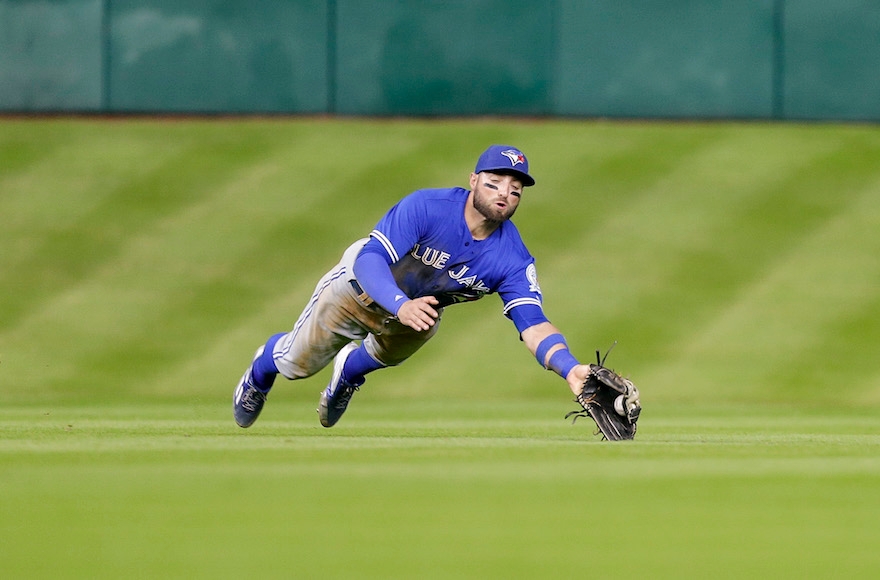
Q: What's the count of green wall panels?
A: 5